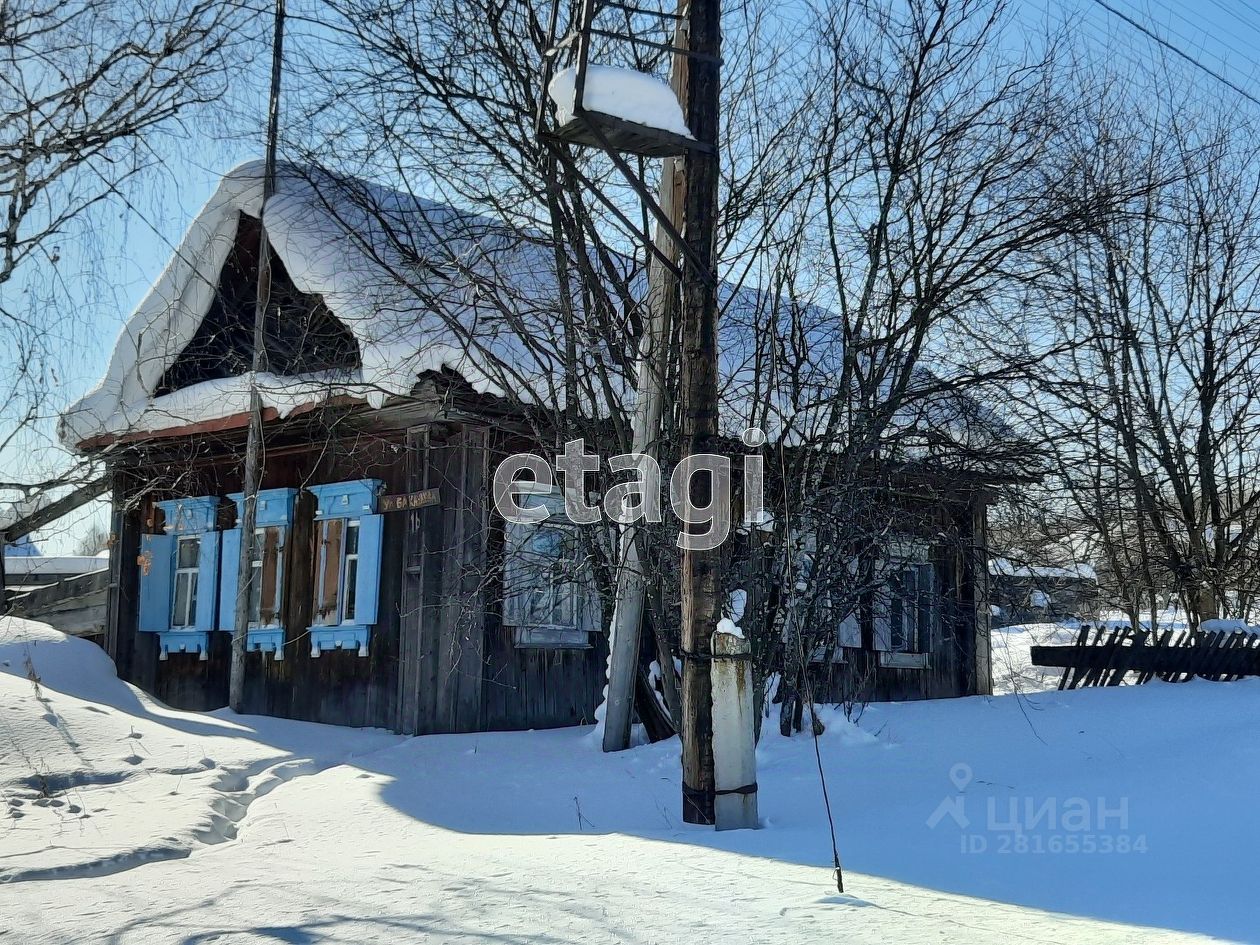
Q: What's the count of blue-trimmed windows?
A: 3